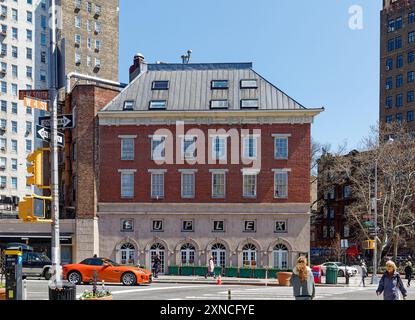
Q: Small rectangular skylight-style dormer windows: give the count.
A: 7